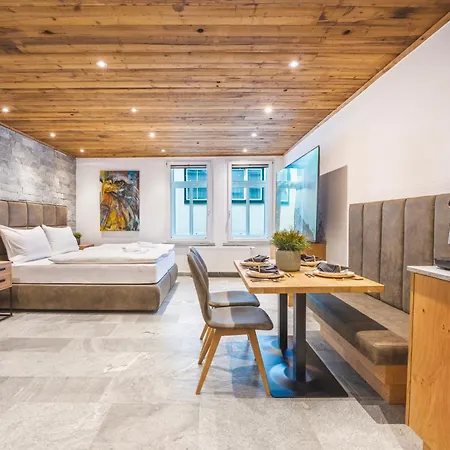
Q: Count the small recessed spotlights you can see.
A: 11